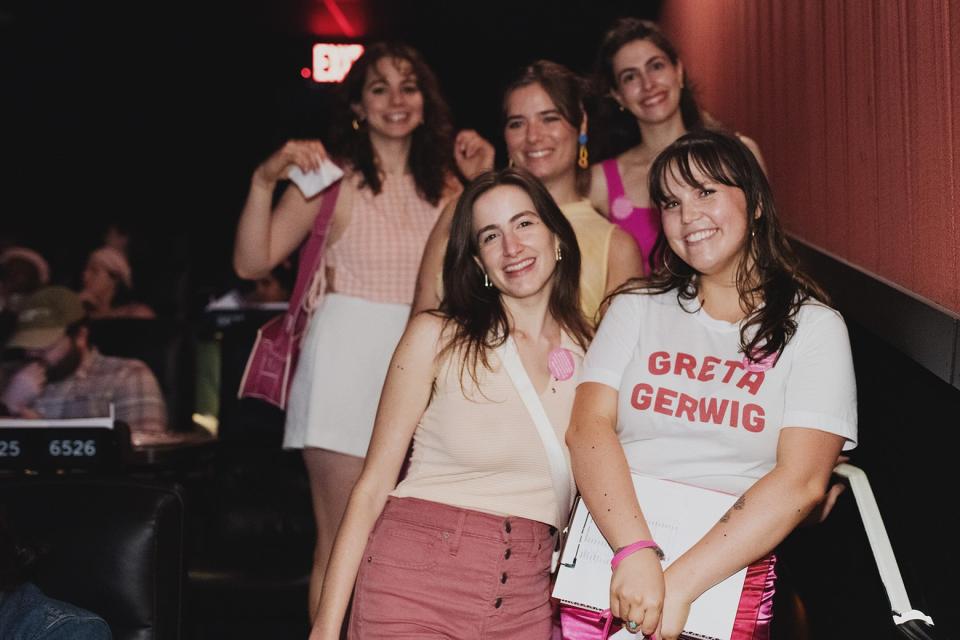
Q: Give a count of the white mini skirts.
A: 1